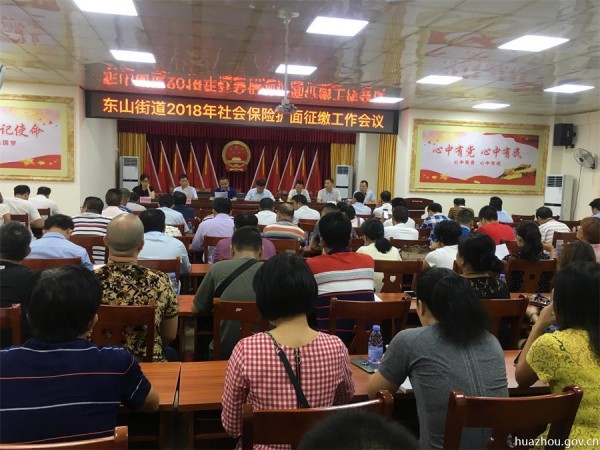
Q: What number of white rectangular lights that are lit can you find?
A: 11